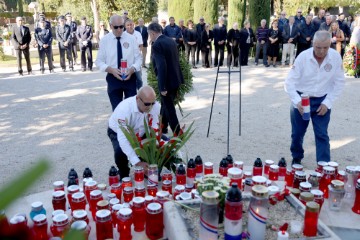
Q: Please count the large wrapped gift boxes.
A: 0